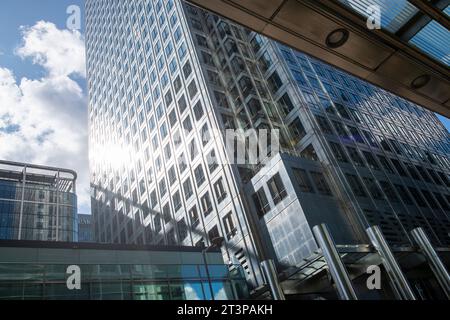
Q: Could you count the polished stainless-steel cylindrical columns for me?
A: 4